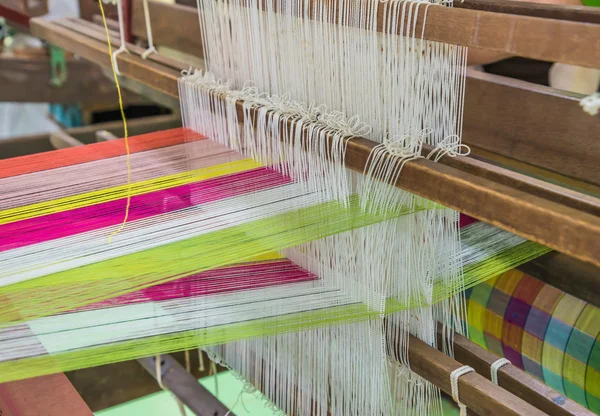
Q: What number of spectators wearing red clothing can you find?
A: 0